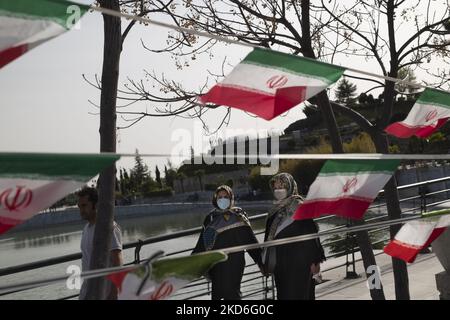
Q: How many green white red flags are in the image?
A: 7